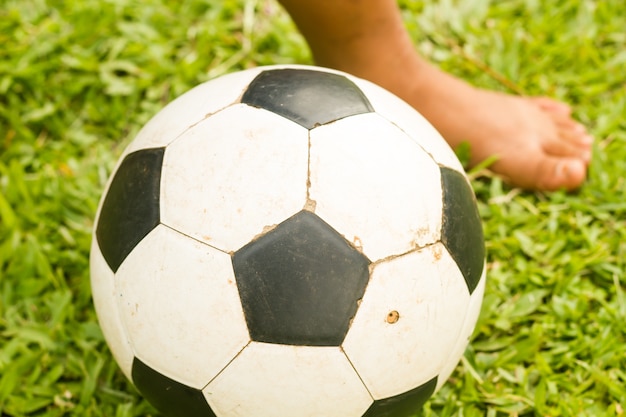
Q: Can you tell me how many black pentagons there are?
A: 6